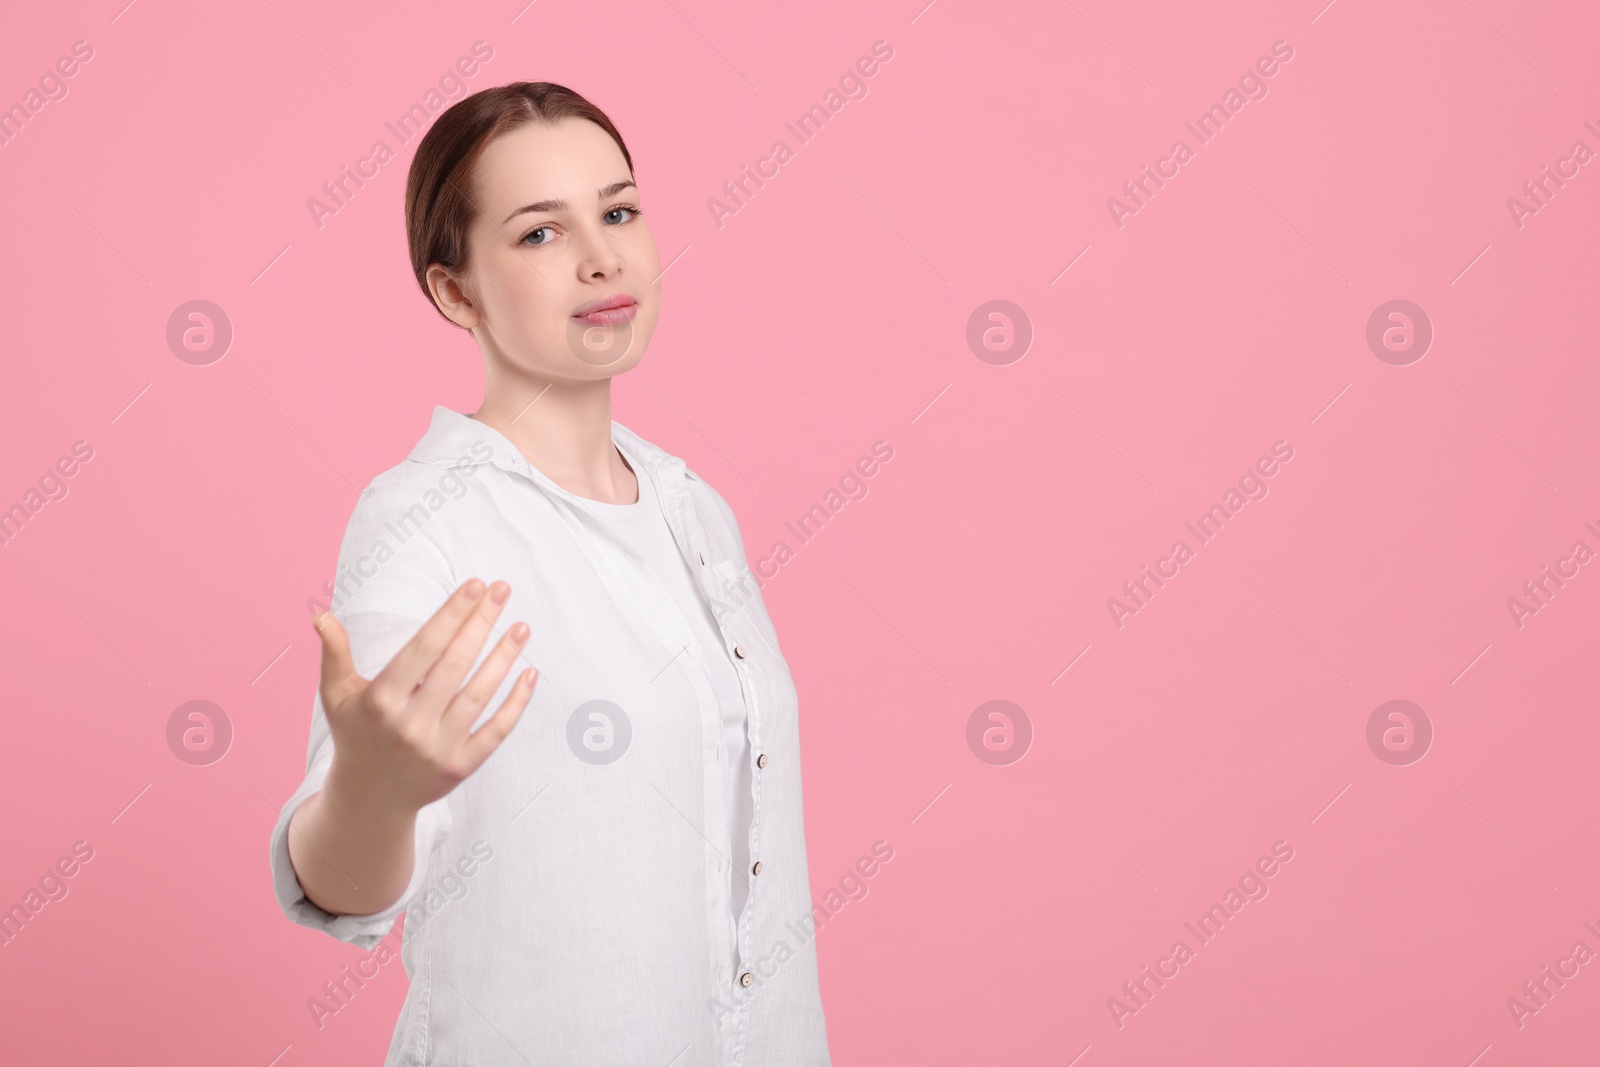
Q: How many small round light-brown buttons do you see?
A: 4